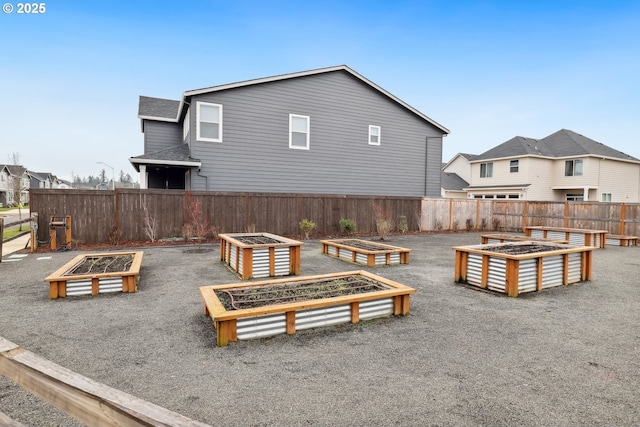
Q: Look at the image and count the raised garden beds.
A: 8